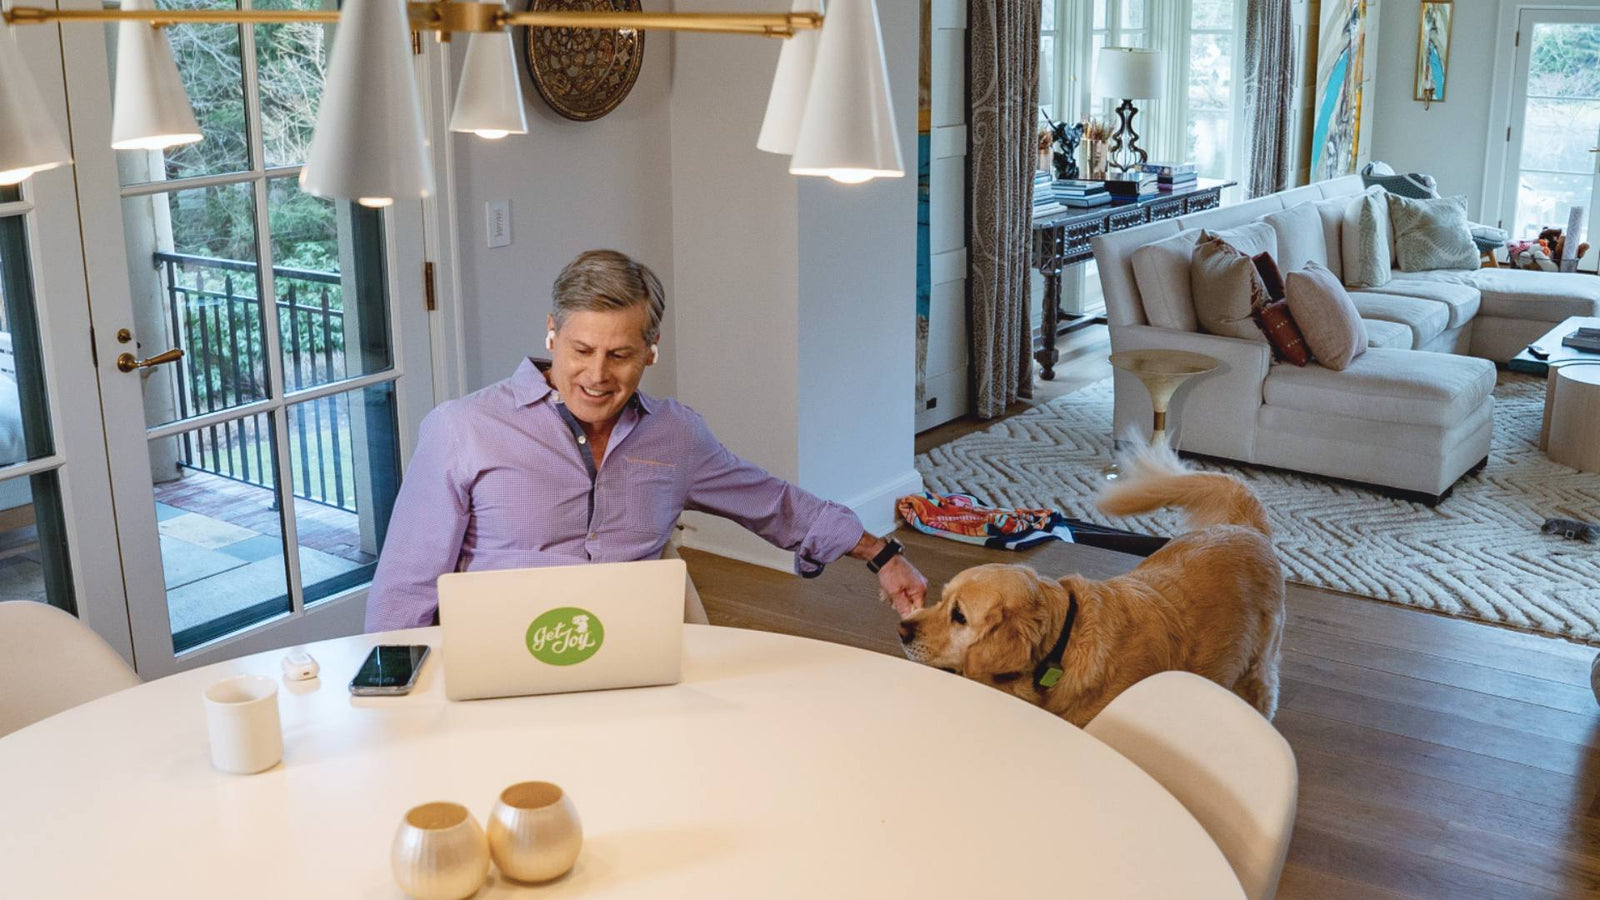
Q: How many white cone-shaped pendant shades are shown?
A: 6